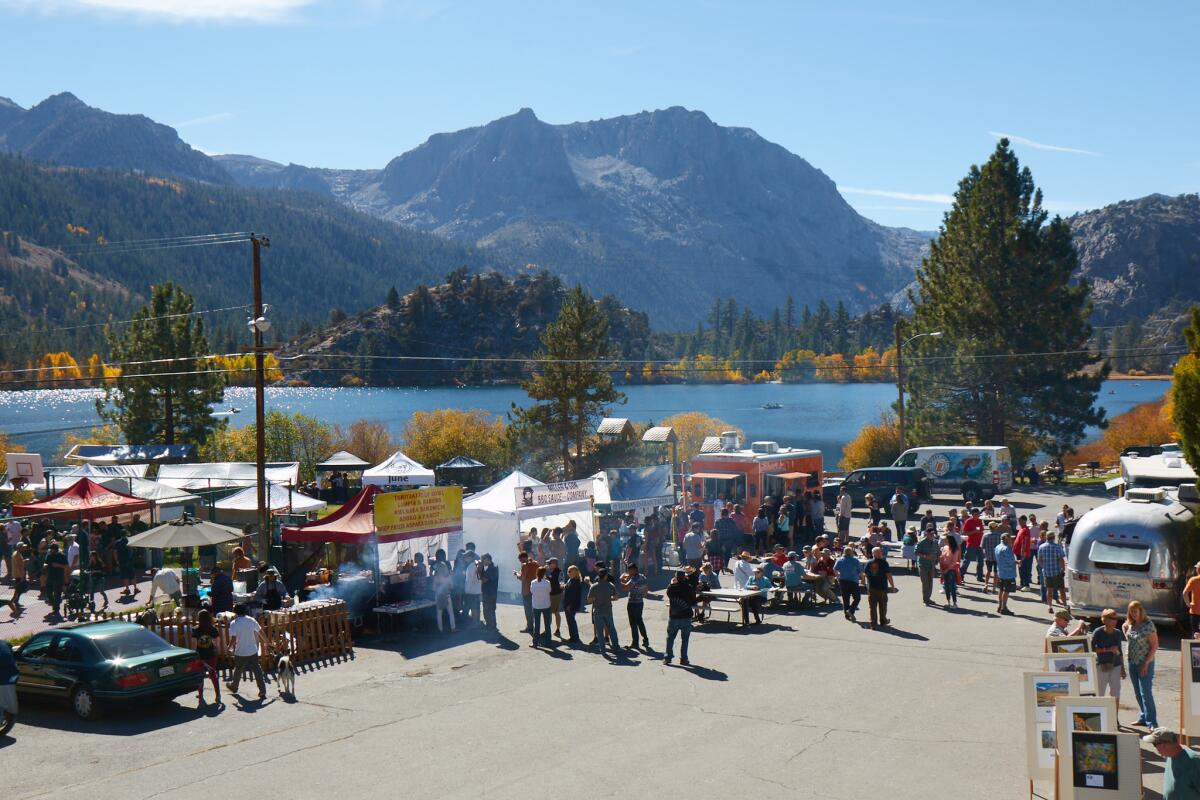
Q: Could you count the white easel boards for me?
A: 6